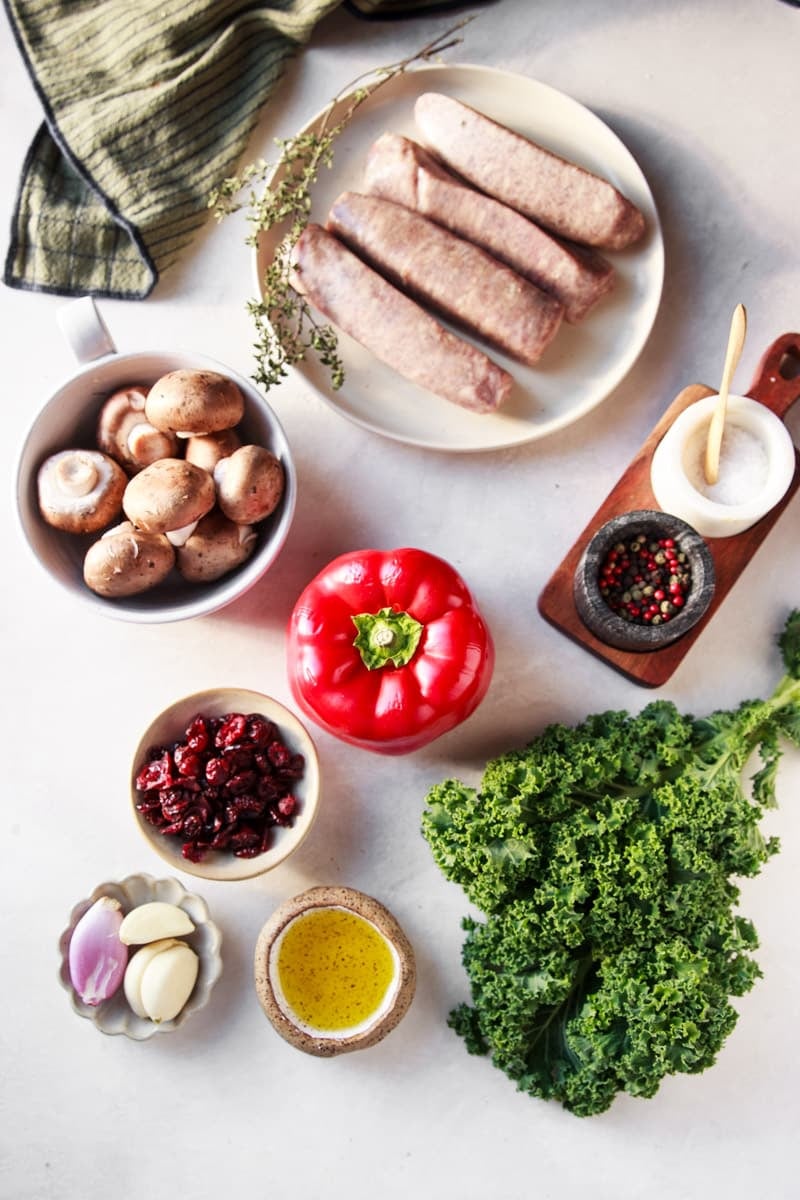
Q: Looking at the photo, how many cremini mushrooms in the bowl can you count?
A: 8